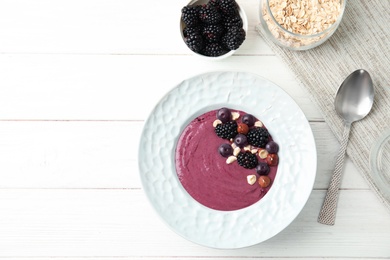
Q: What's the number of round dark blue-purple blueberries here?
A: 6